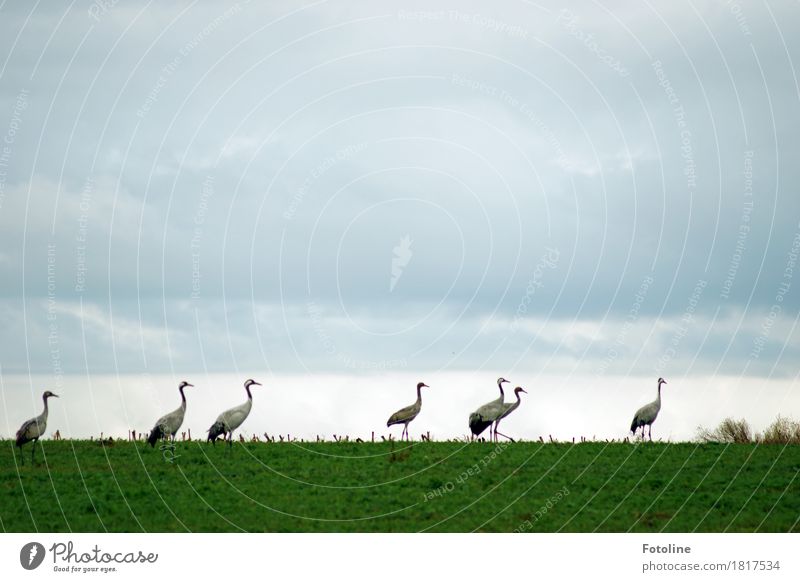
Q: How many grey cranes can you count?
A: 7